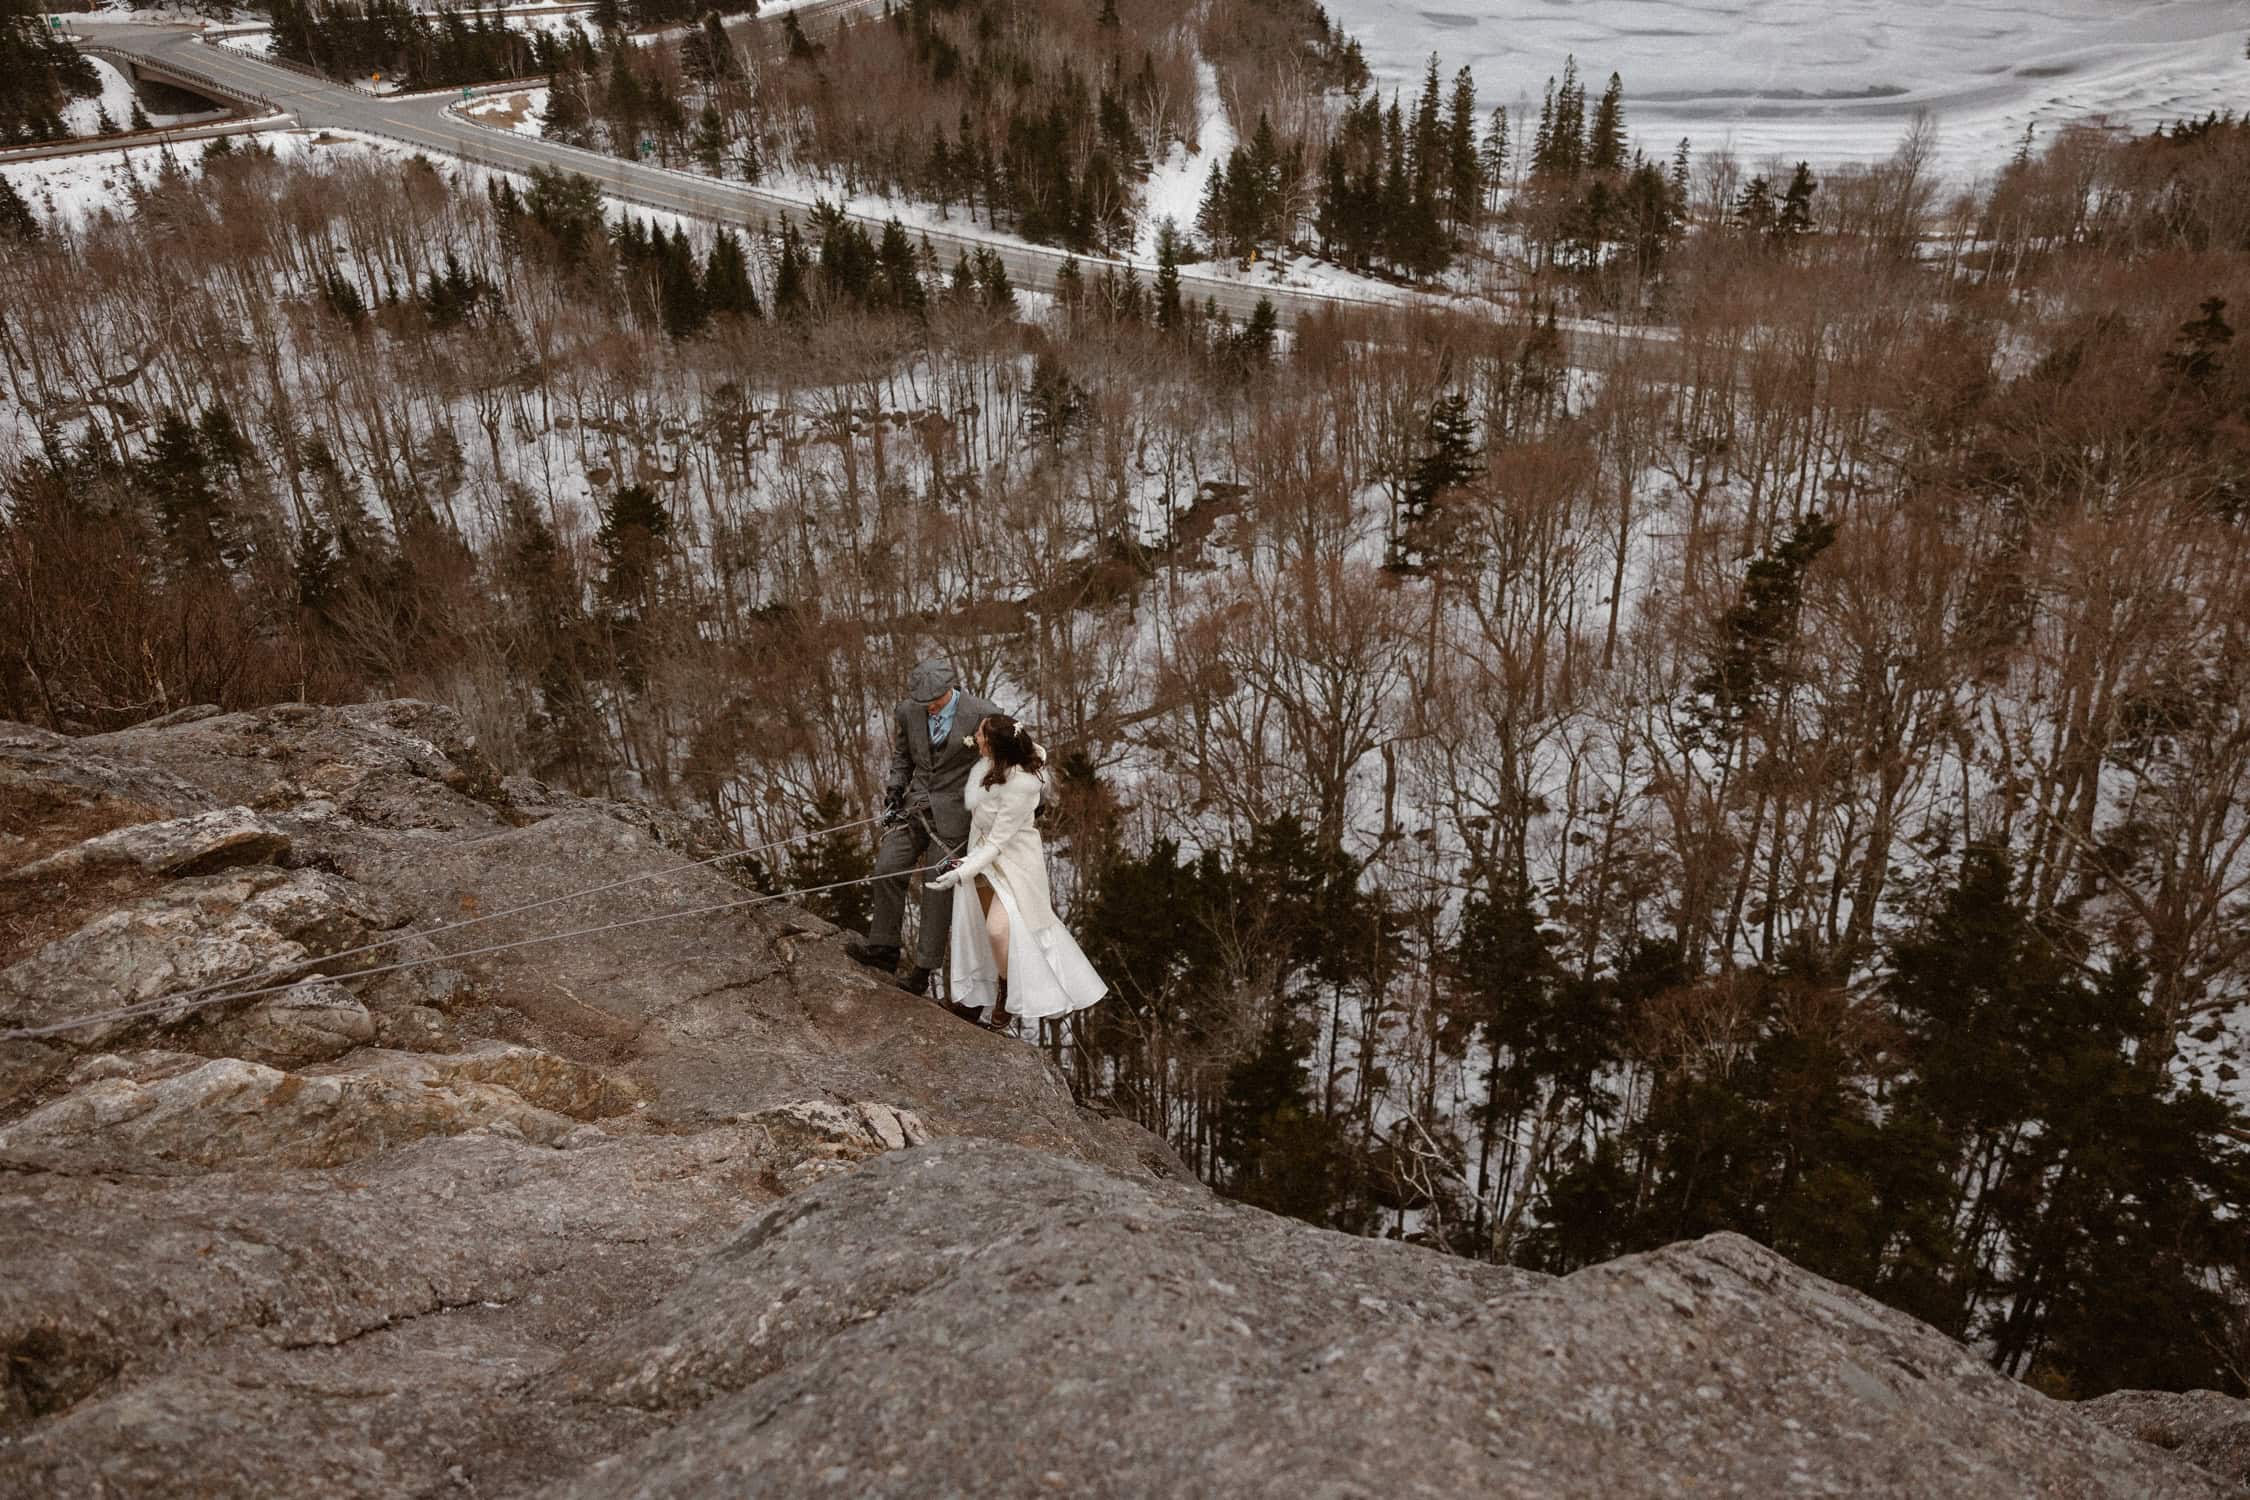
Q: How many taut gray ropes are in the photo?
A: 2